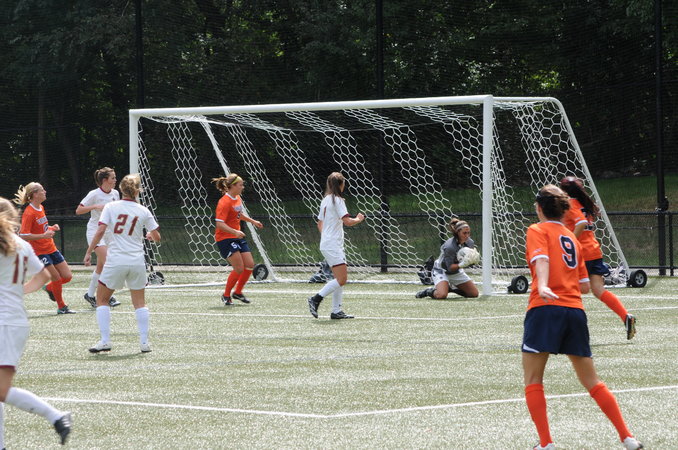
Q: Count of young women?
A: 9